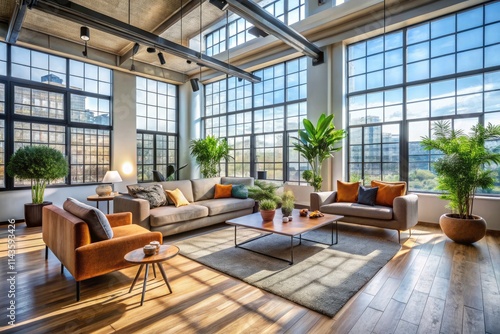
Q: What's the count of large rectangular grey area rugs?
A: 1